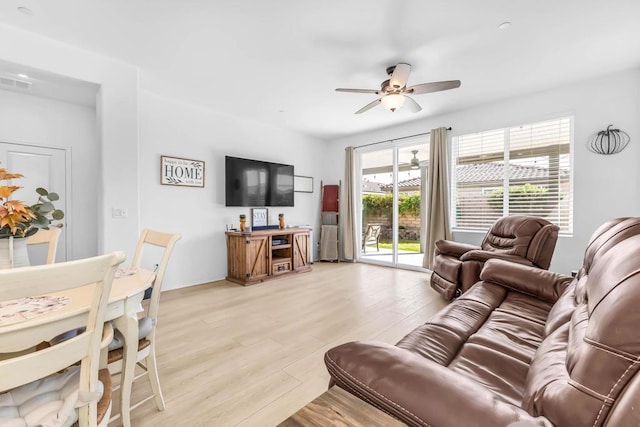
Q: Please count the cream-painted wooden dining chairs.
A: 3